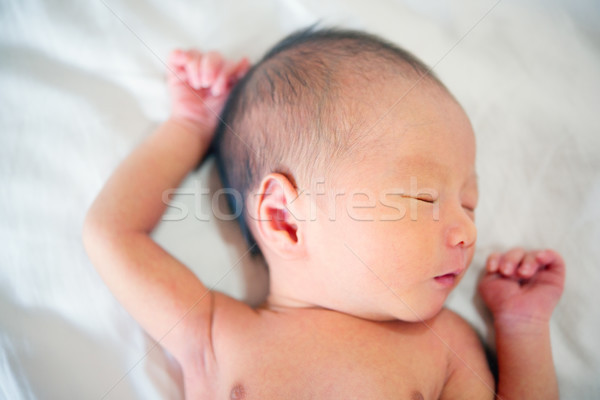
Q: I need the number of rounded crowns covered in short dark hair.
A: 1